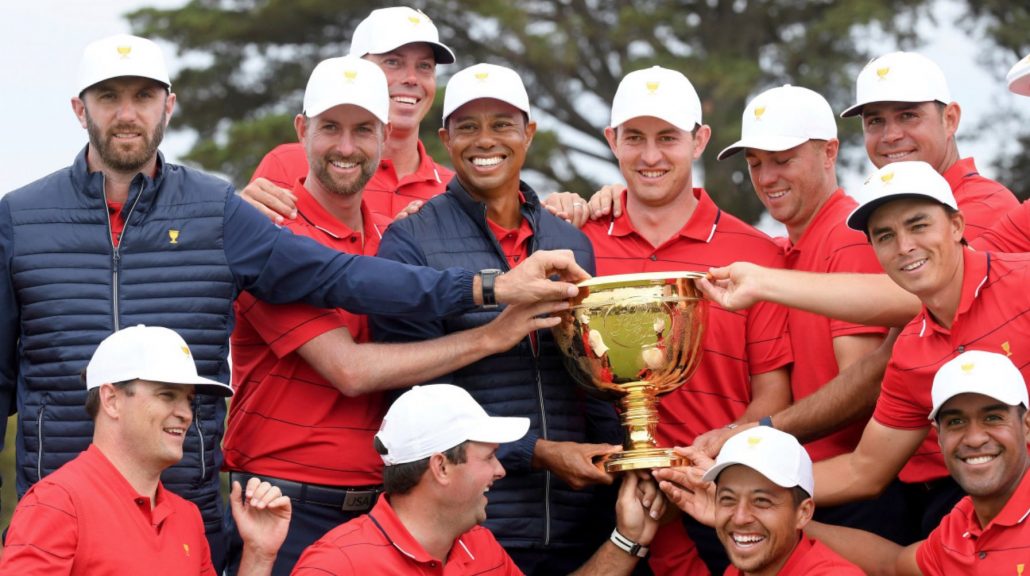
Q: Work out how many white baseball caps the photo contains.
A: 13